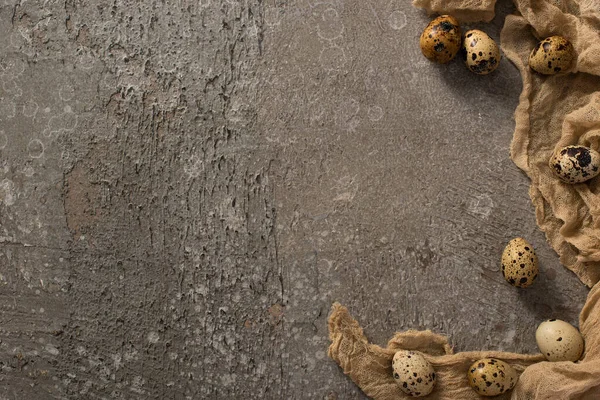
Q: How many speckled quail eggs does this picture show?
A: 8